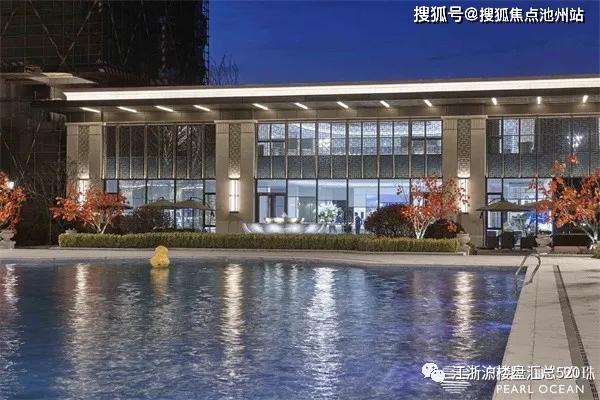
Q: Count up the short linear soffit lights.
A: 12